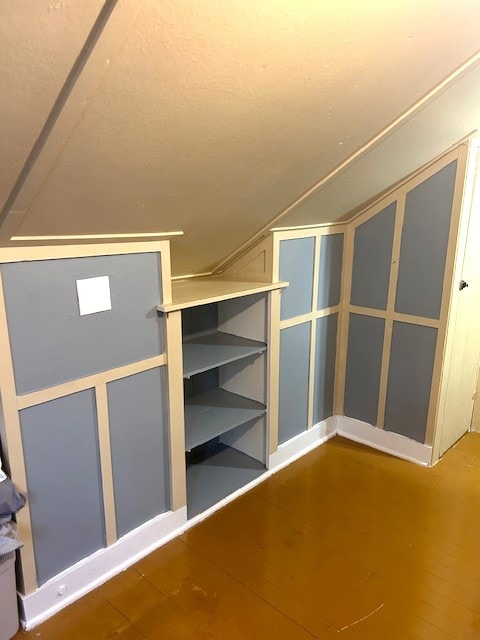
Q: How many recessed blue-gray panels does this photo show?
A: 11